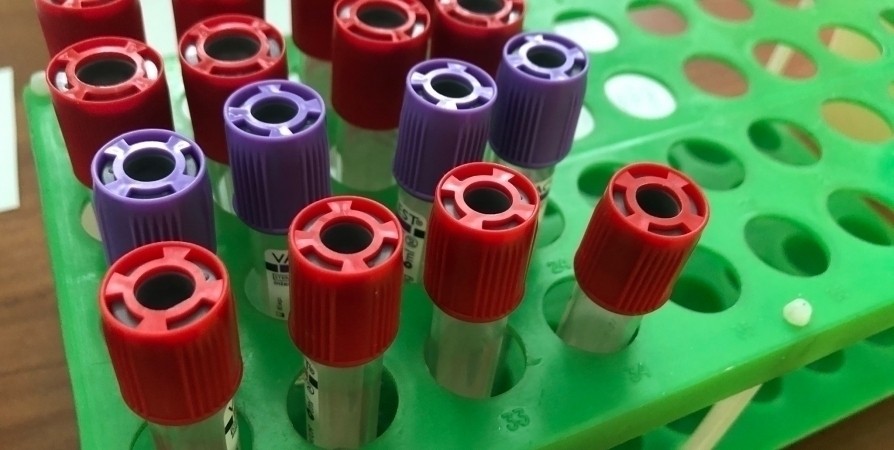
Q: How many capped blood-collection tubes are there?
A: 15